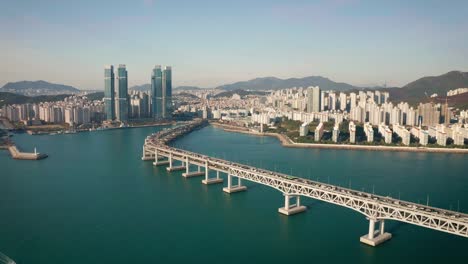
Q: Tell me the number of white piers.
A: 8